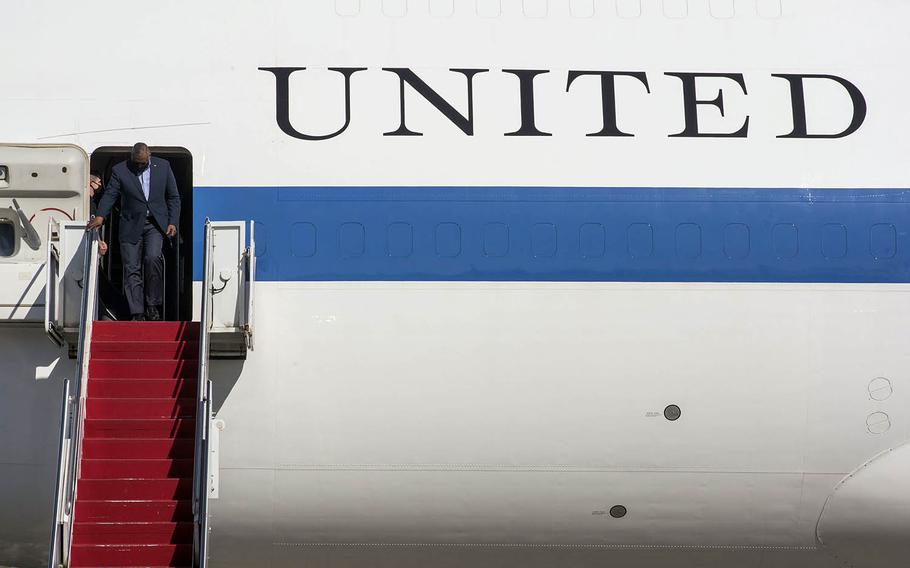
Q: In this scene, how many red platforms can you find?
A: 12